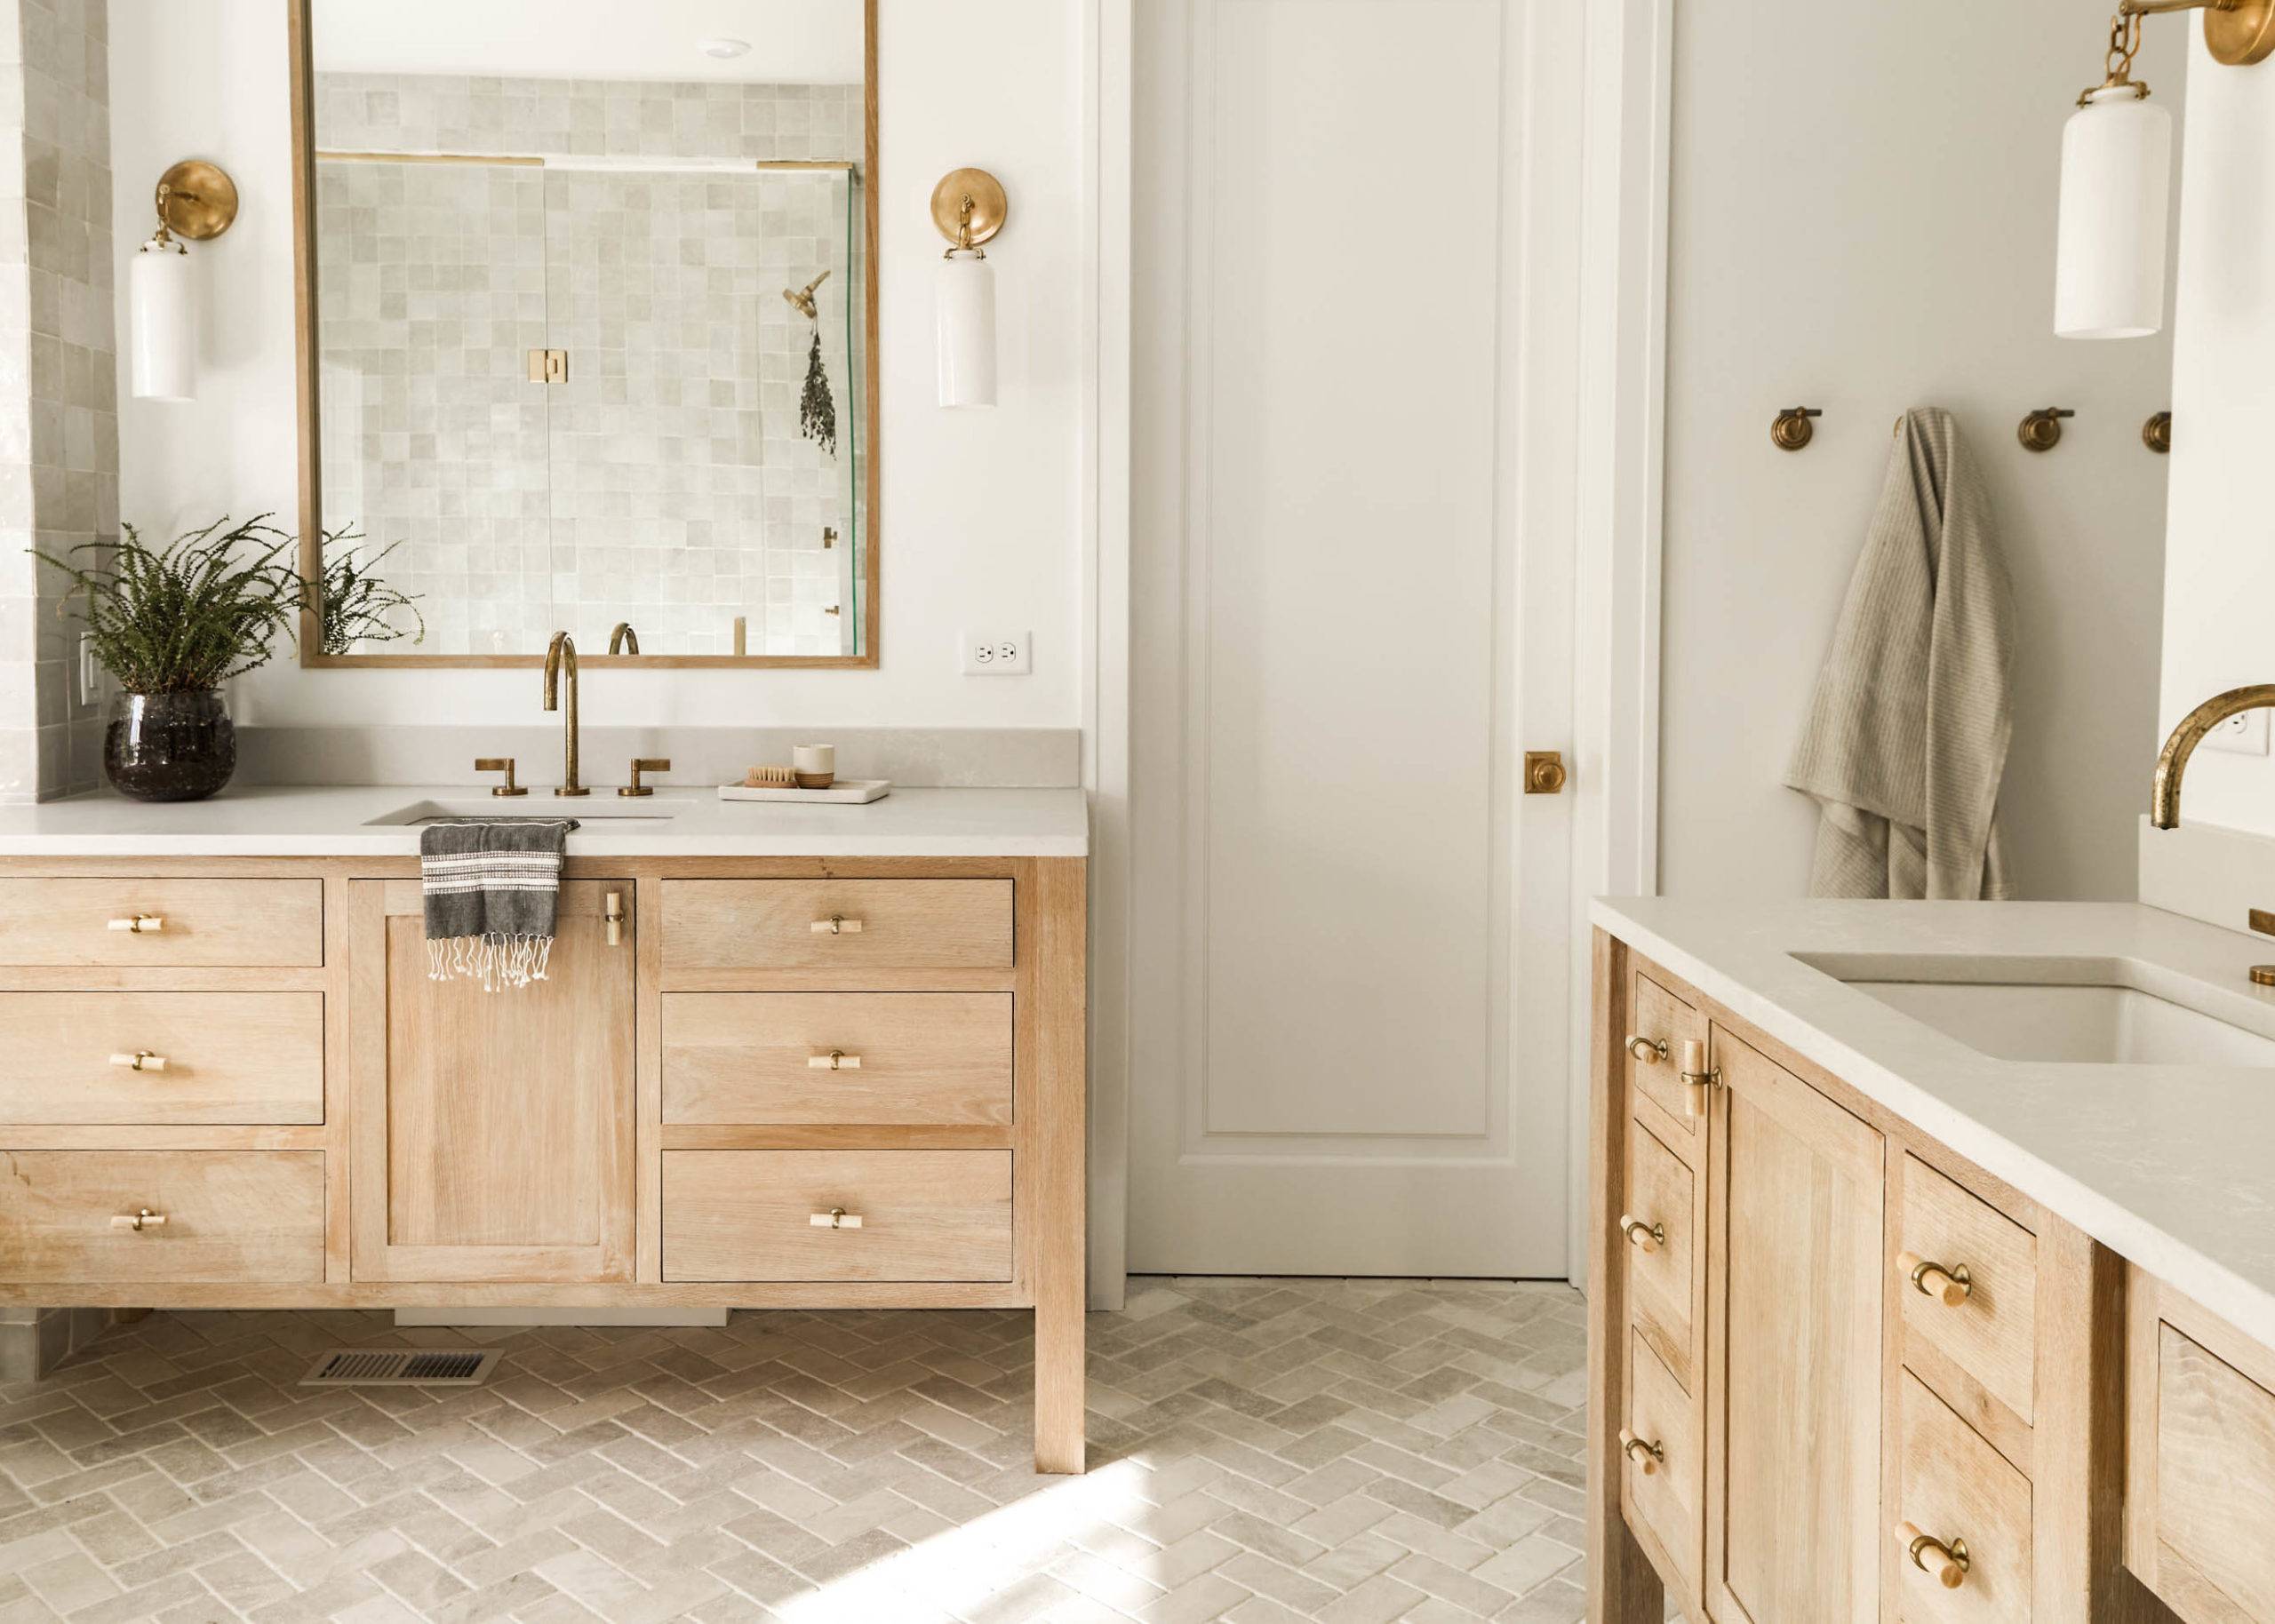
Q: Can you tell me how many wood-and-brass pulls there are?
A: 13